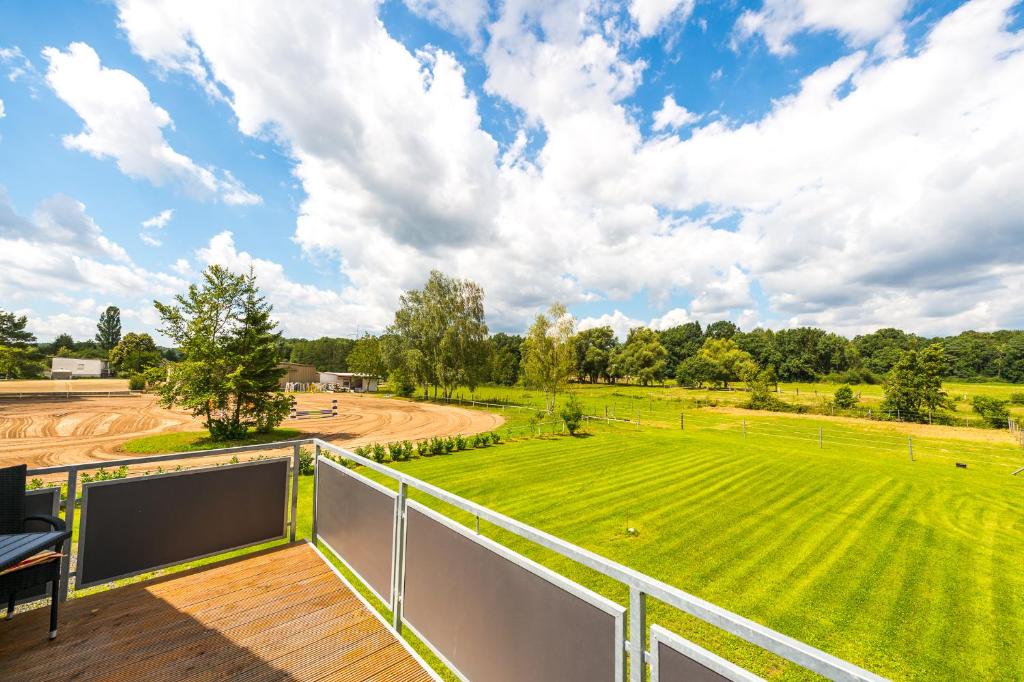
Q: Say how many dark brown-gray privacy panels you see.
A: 5